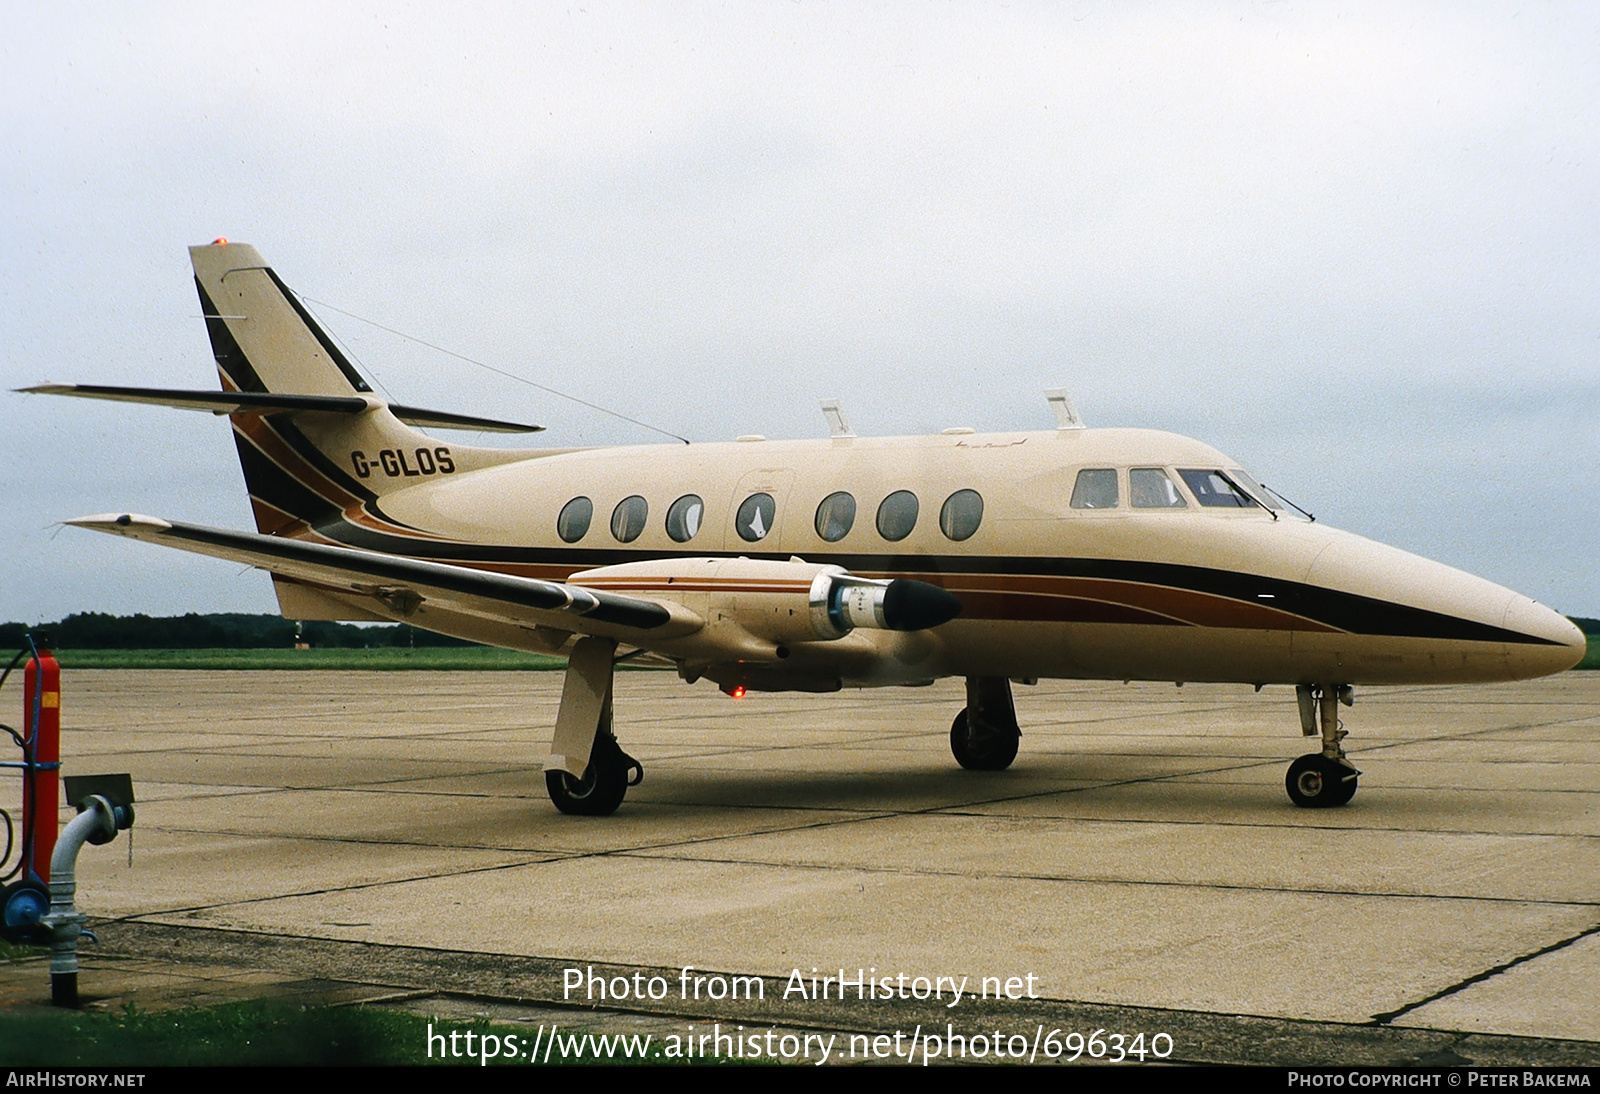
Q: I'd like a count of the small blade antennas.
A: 2